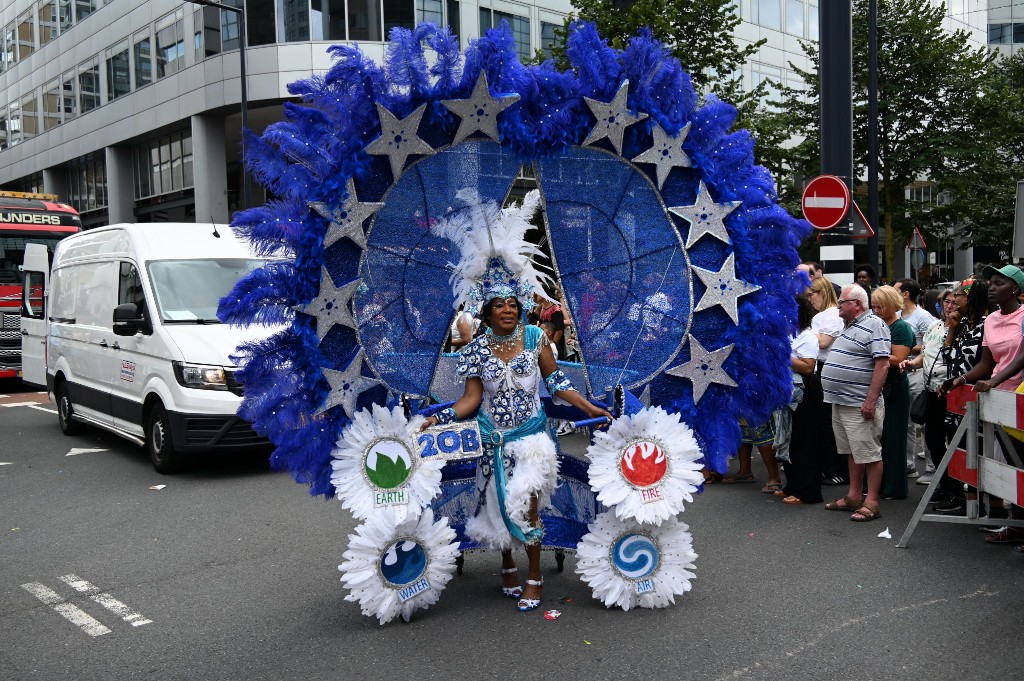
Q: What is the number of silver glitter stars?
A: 10